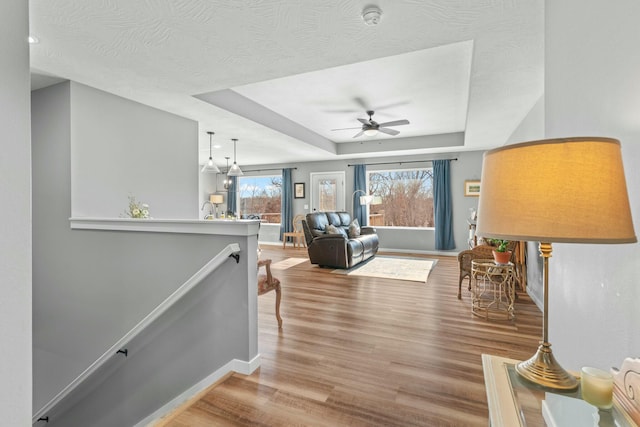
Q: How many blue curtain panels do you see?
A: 4